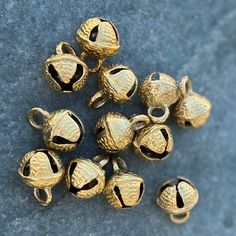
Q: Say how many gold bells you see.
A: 12